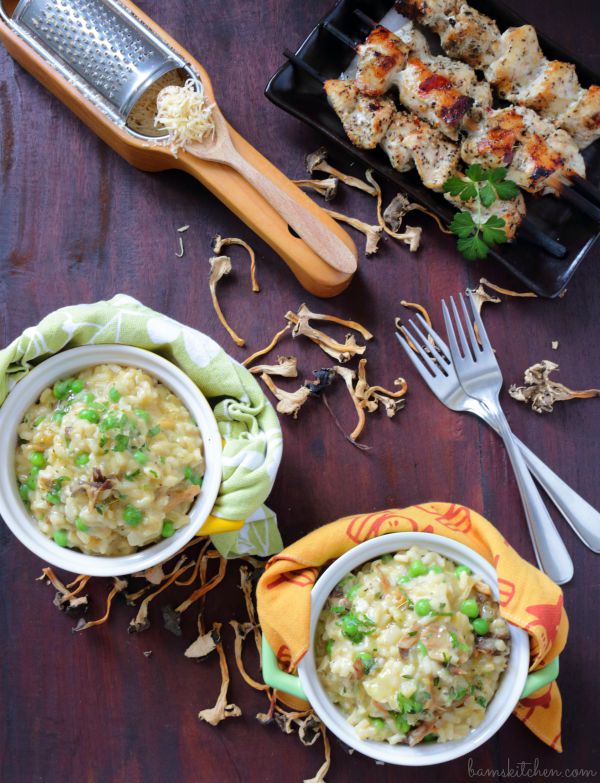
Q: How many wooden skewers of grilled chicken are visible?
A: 4